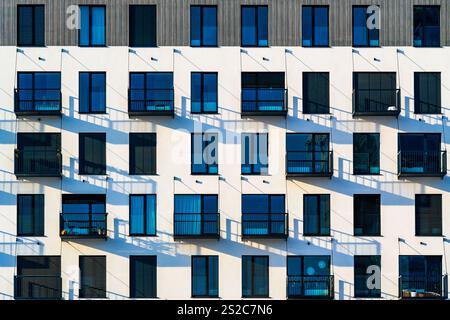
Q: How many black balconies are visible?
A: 13